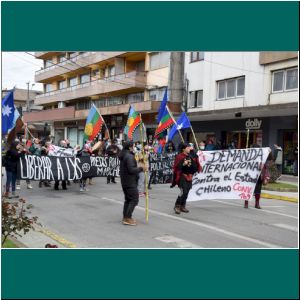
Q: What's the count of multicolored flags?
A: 3